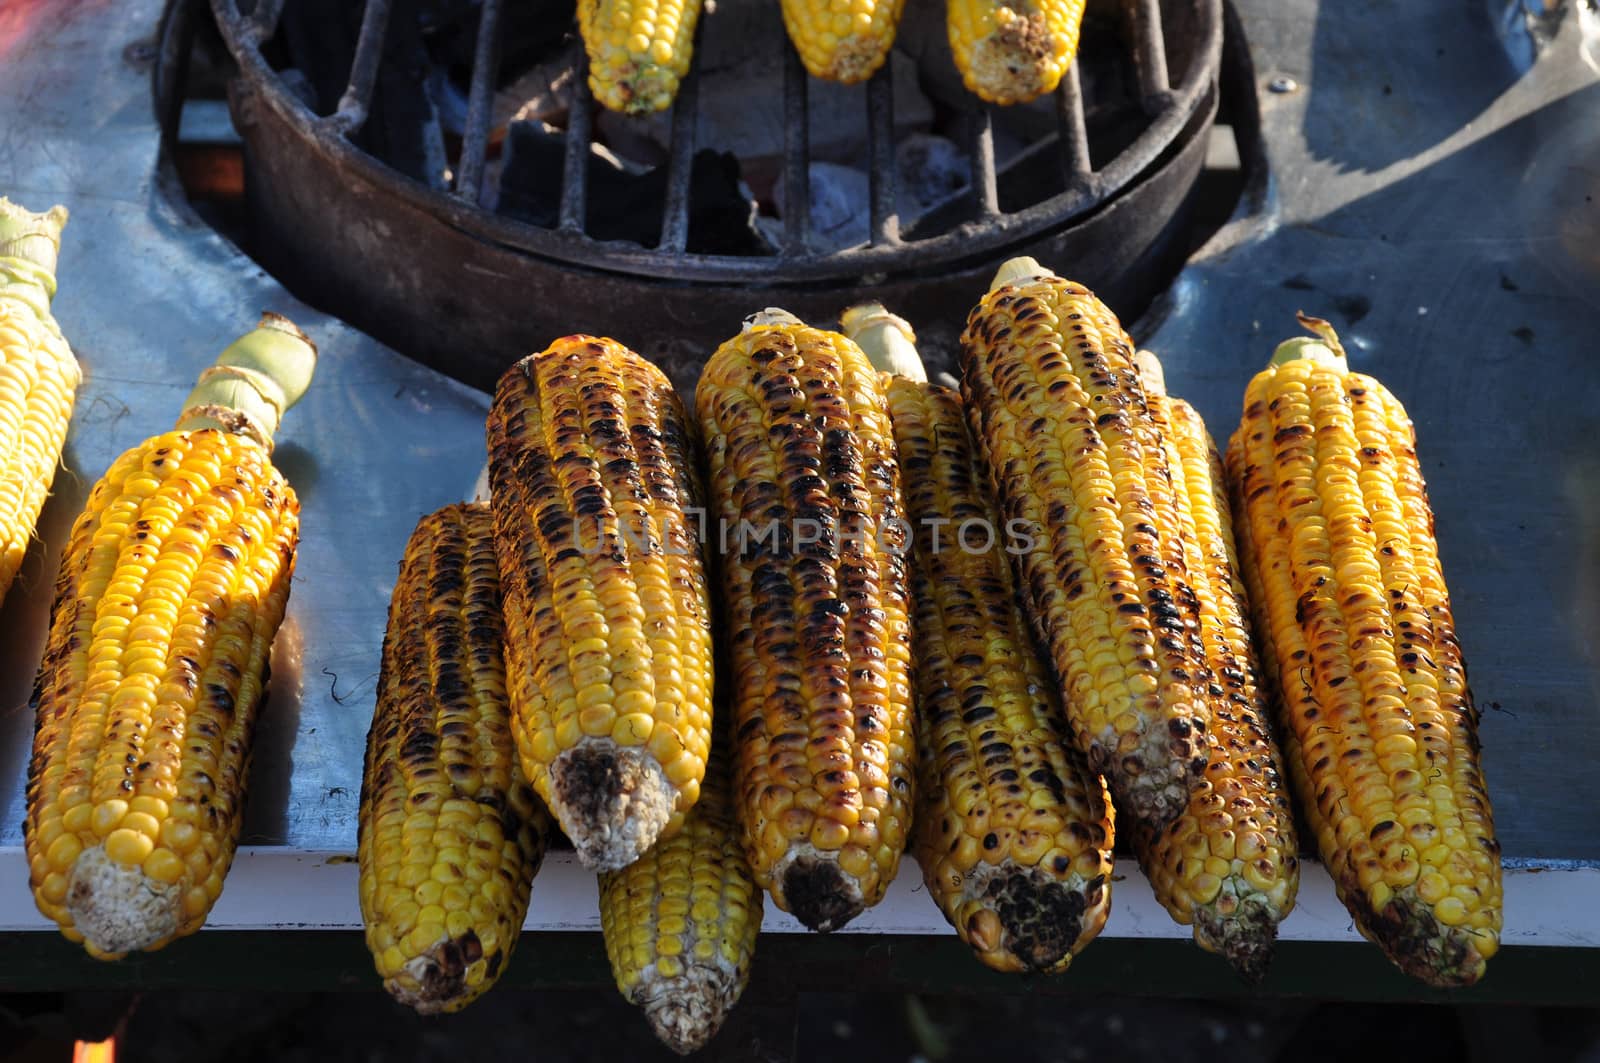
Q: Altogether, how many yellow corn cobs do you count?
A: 13